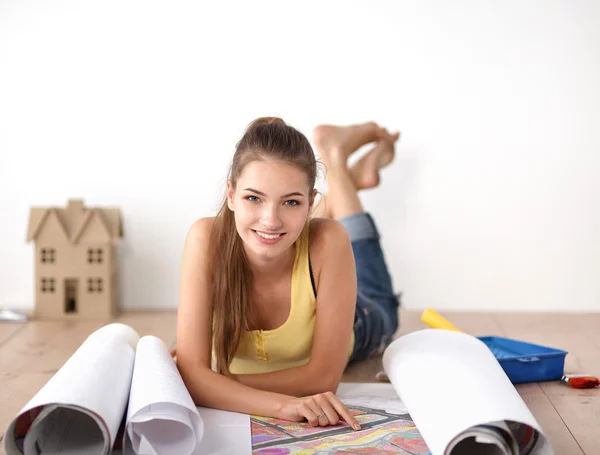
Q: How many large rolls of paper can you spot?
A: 3